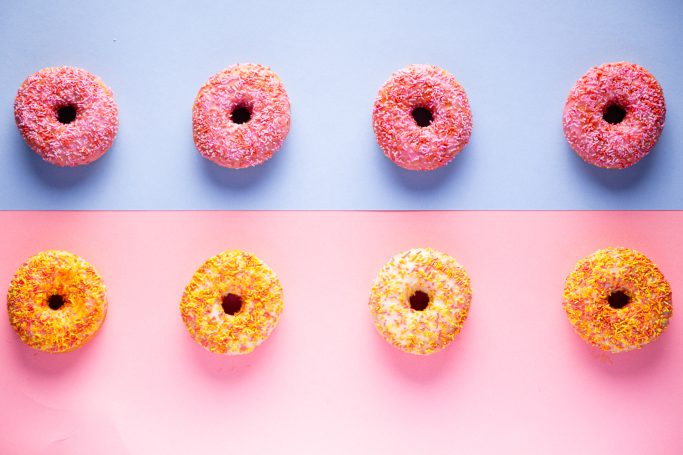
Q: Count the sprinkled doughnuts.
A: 8